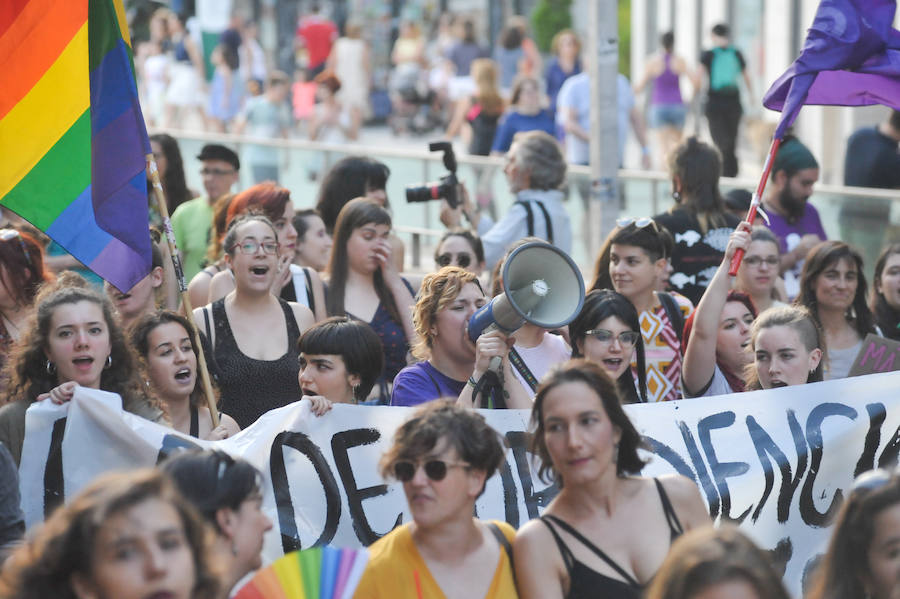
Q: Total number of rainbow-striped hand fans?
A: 1